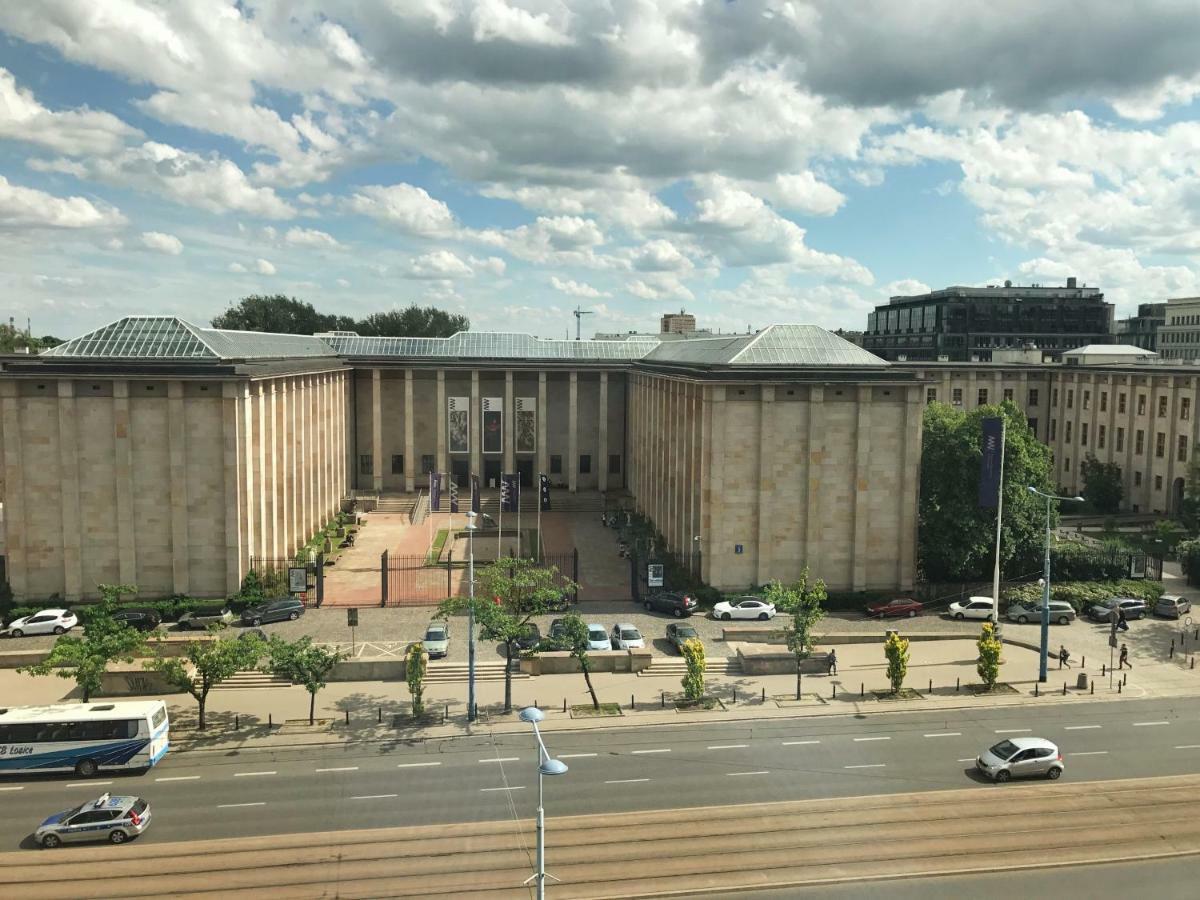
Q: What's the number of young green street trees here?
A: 10